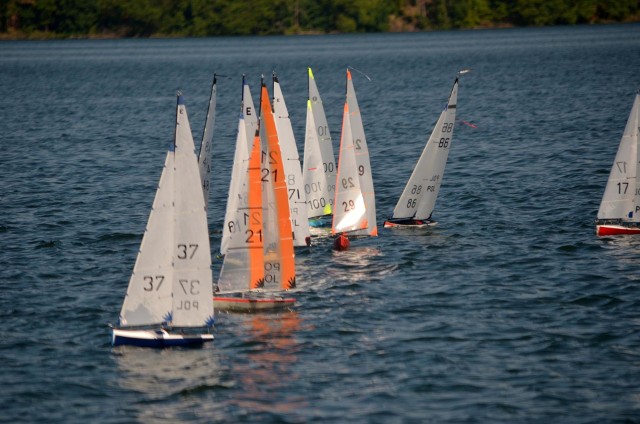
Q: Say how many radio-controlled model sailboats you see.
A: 9